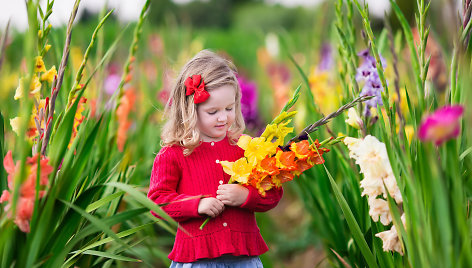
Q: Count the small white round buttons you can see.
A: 4